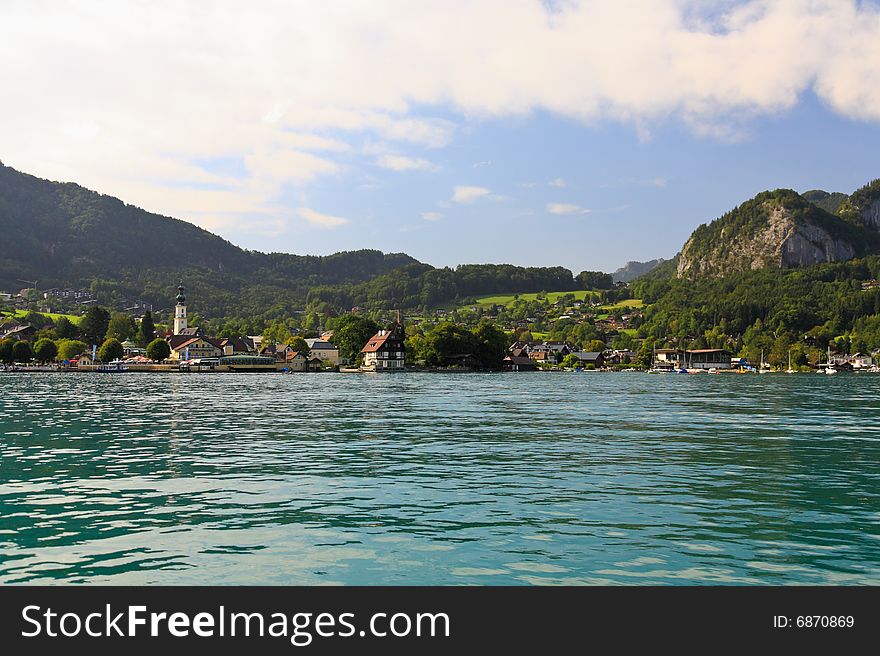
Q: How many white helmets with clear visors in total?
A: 0